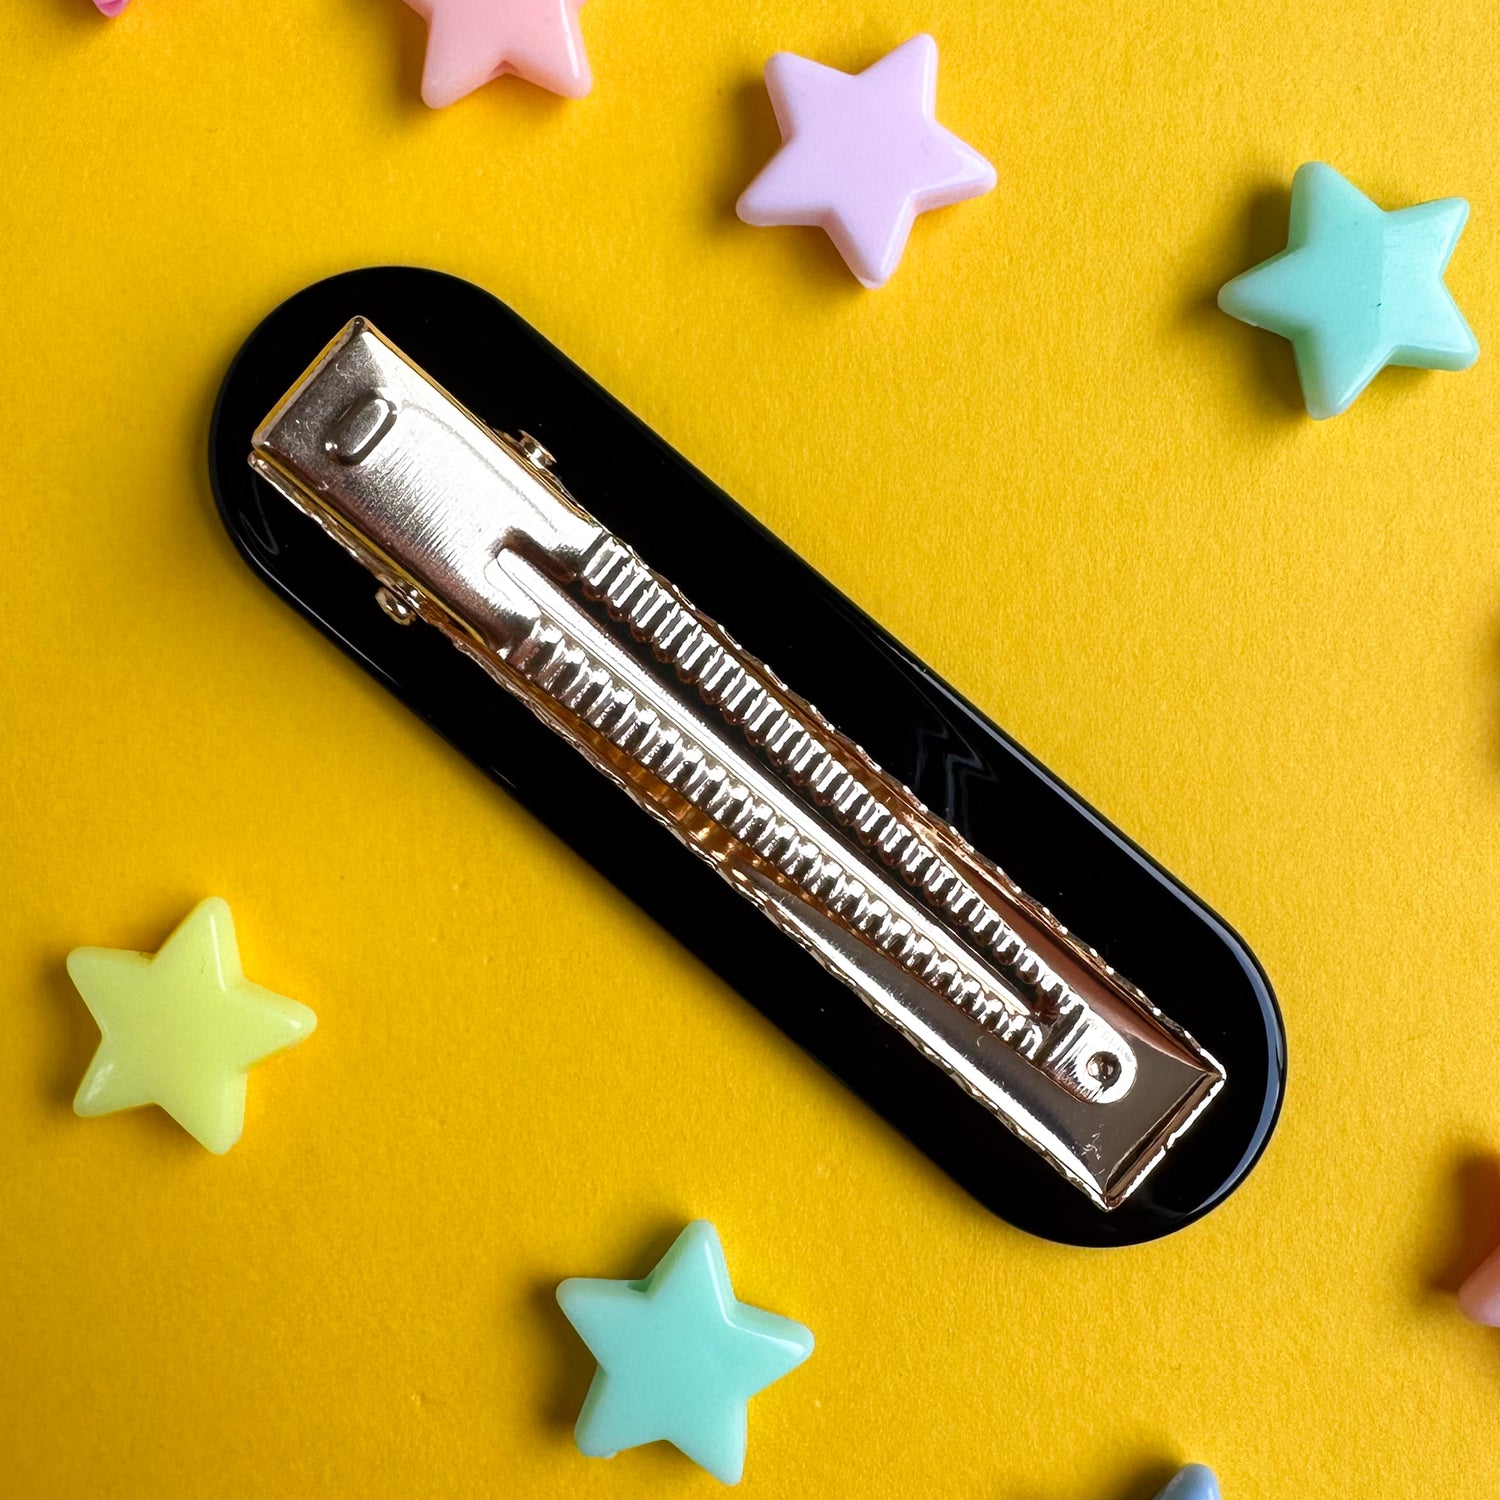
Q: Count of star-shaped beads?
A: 8